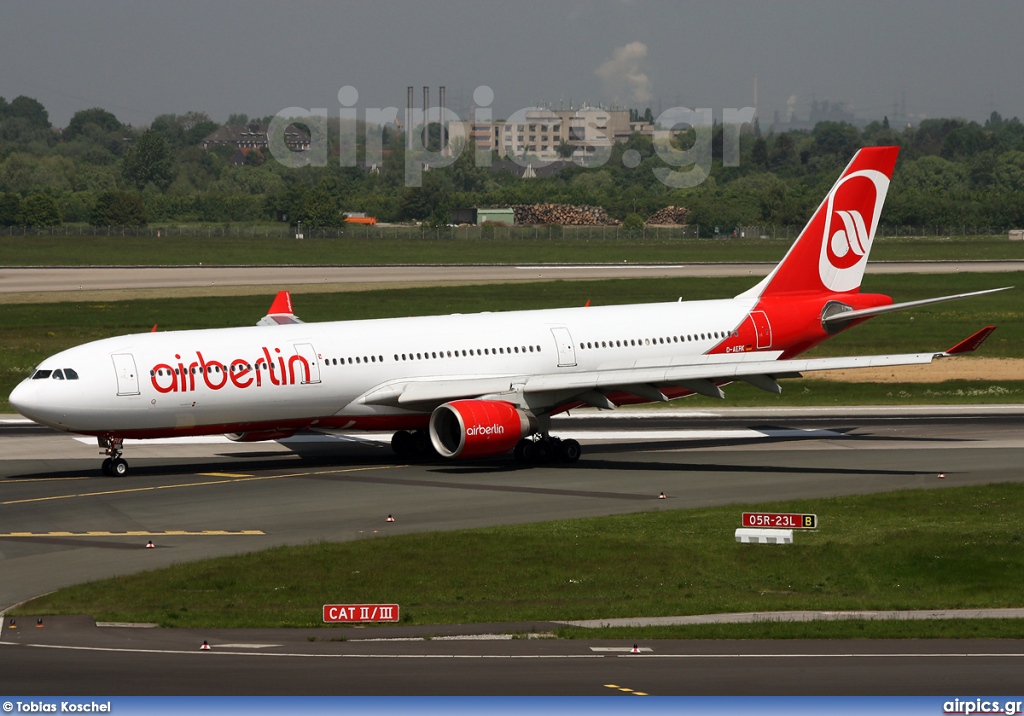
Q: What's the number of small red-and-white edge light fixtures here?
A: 6